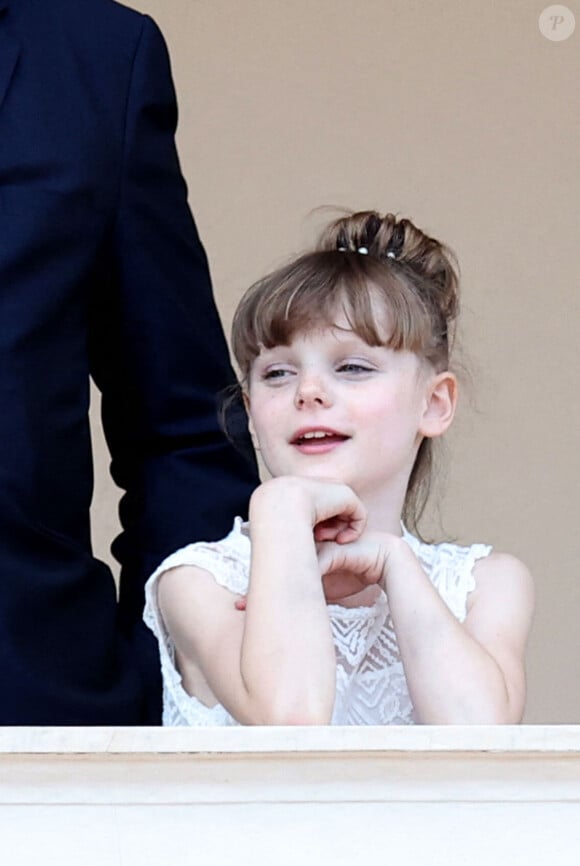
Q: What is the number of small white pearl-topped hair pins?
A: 3